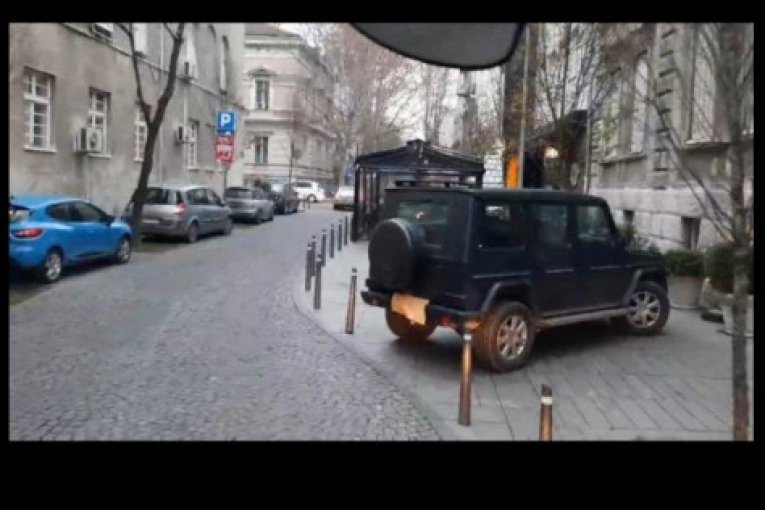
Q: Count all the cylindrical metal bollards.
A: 10